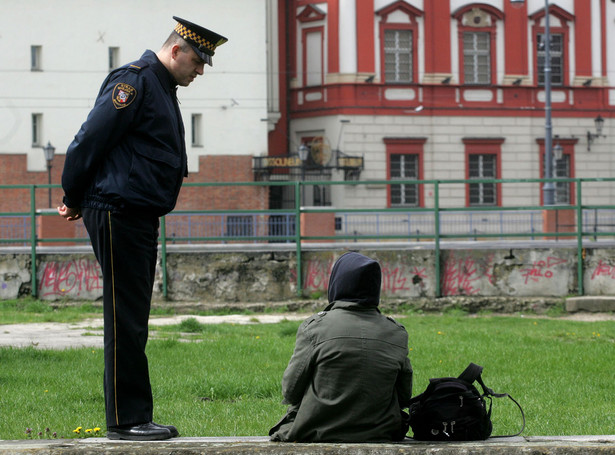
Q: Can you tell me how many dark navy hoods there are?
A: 1